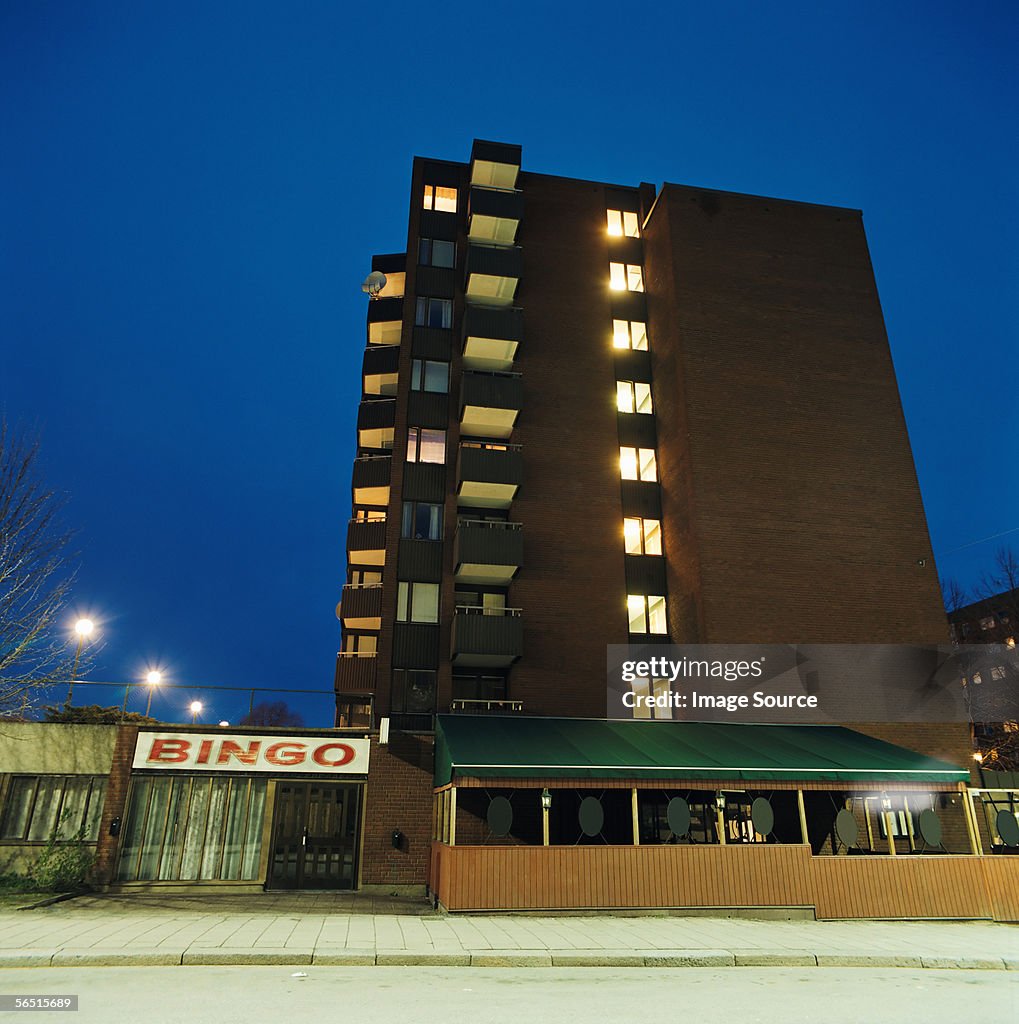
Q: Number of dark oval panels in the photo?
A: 7